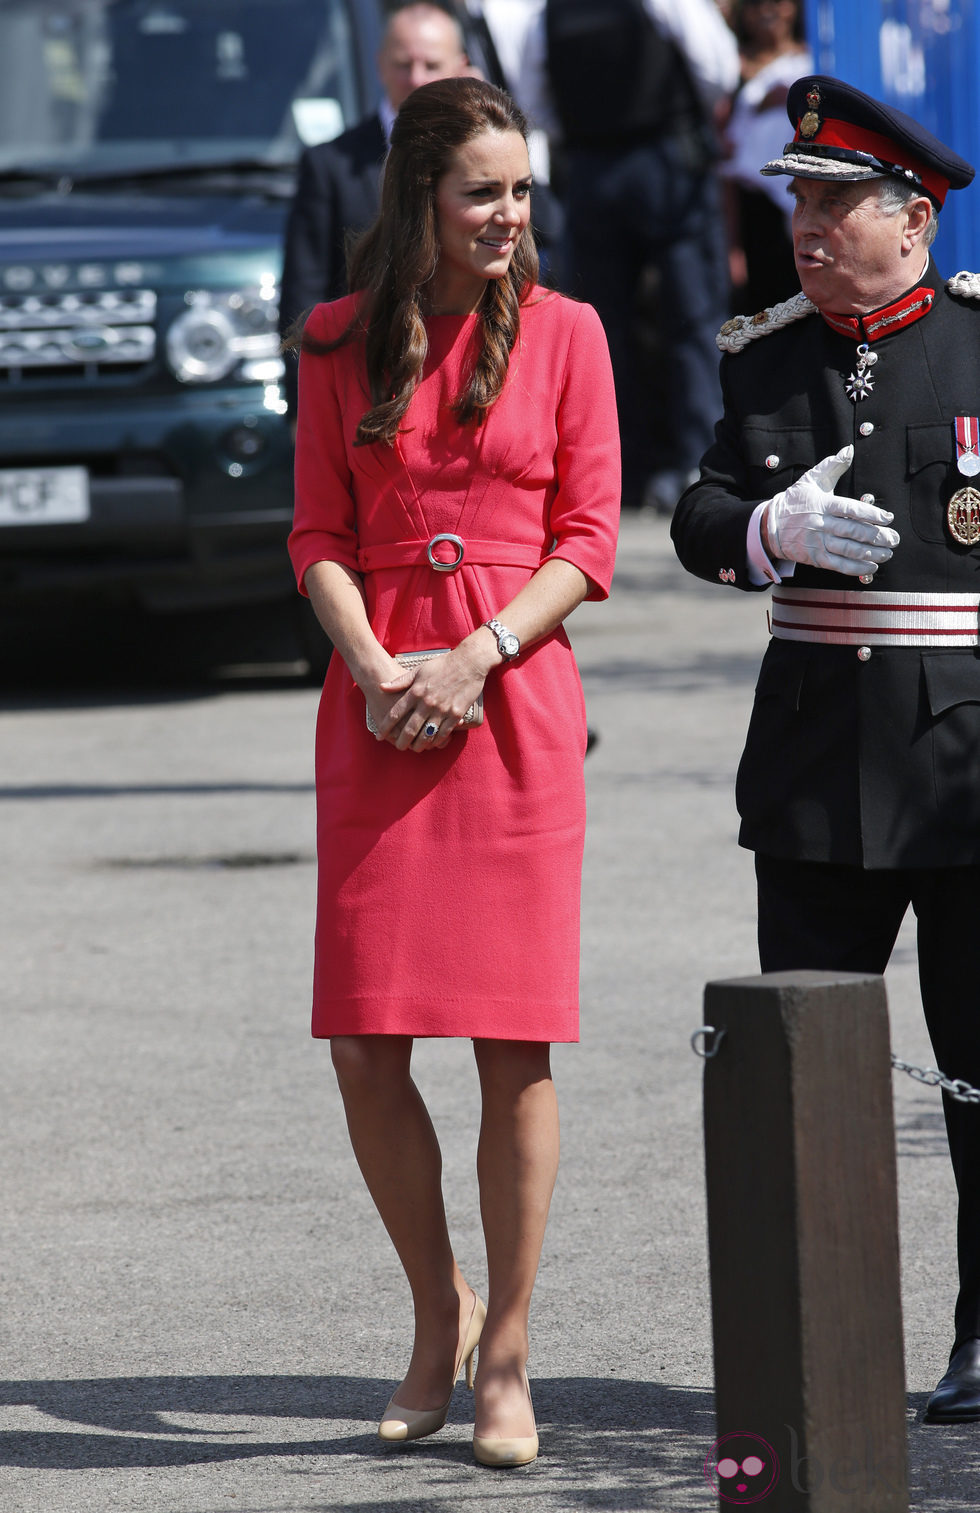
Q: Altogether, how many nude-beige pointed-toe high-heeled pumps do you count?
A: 2